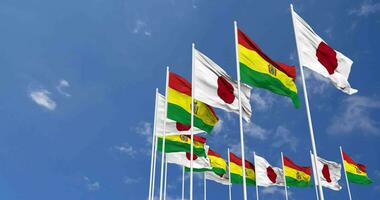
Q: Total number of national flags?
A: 14